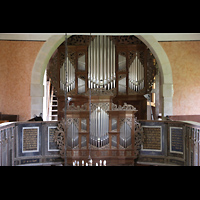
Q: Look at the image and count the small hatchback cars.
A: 0